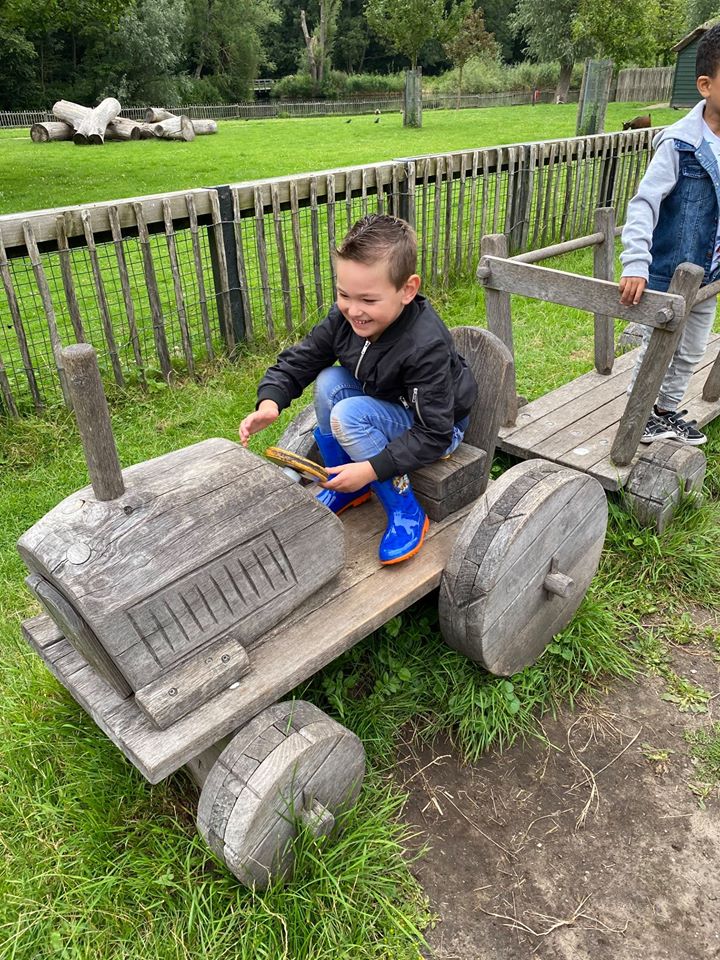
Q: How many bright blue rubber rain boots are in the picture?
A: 2